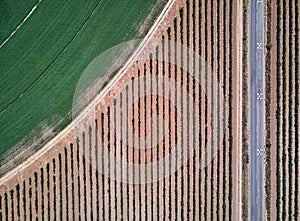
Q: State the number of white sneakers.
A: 0